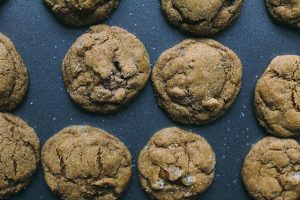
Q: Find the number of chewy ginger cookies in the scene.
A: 11